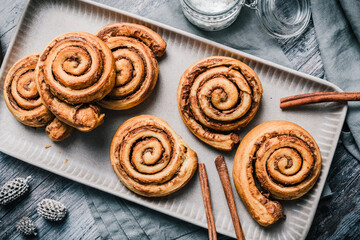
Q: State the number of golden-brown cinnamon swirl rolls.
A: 6